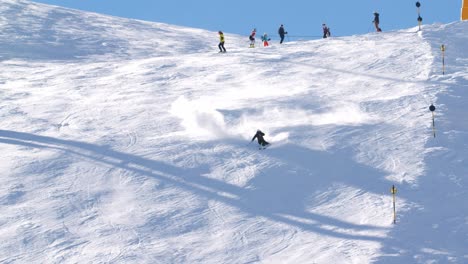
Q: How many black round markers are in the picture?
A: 3